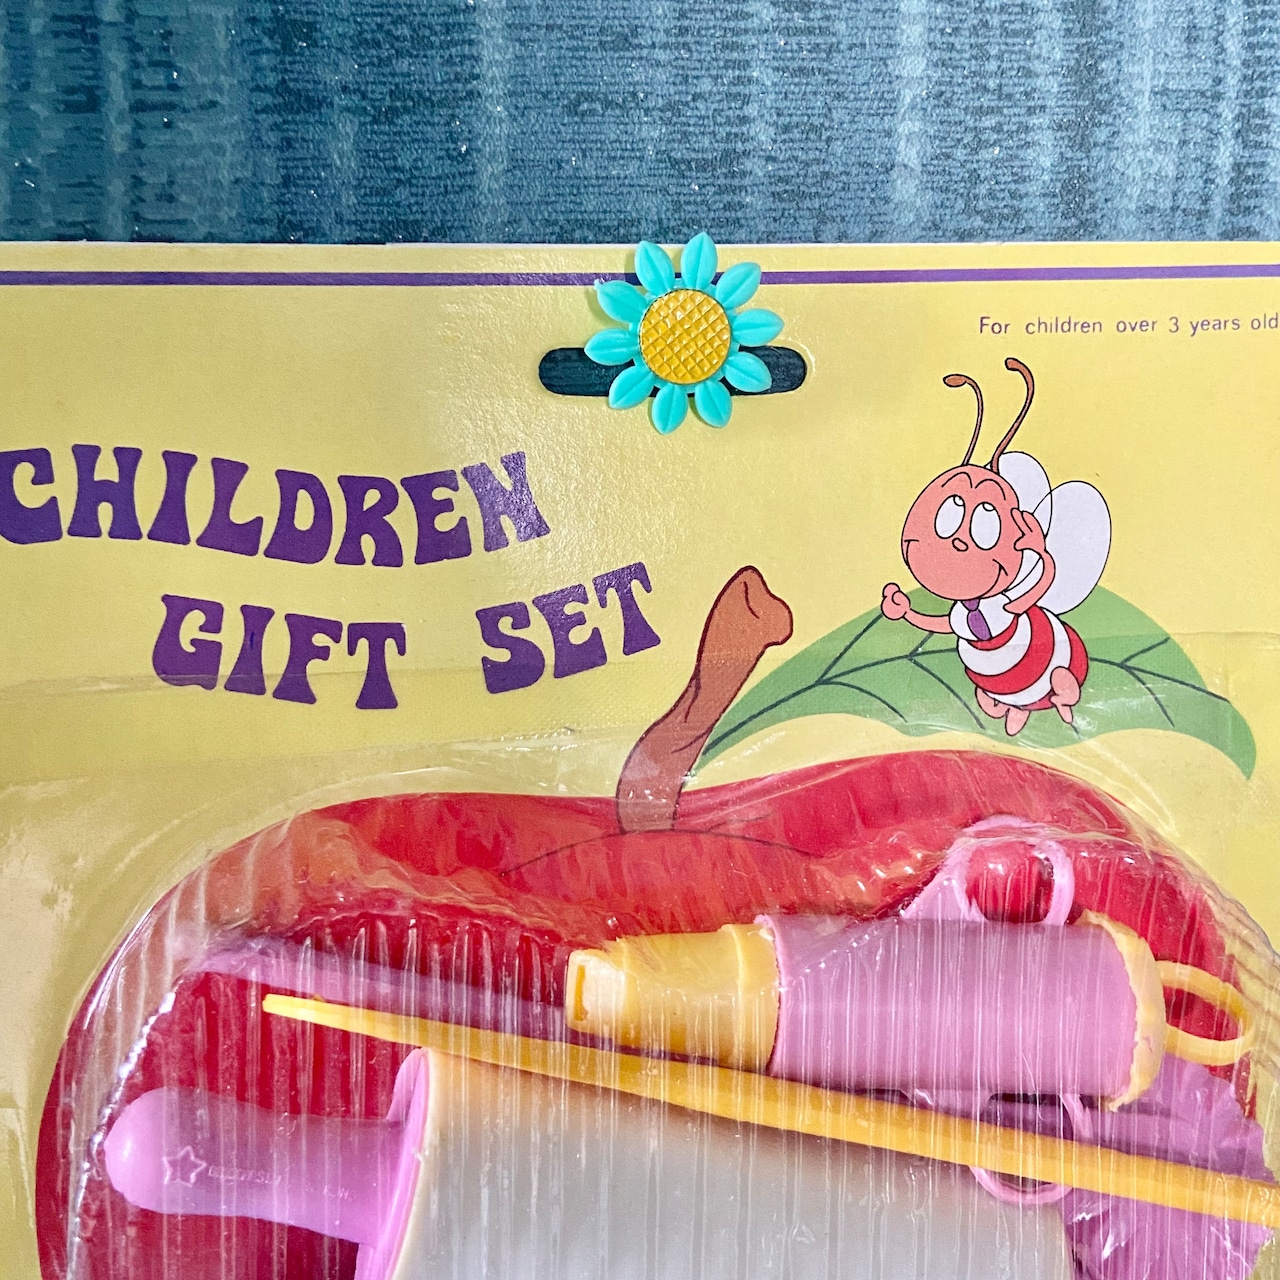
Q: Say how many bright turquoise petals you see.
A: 10